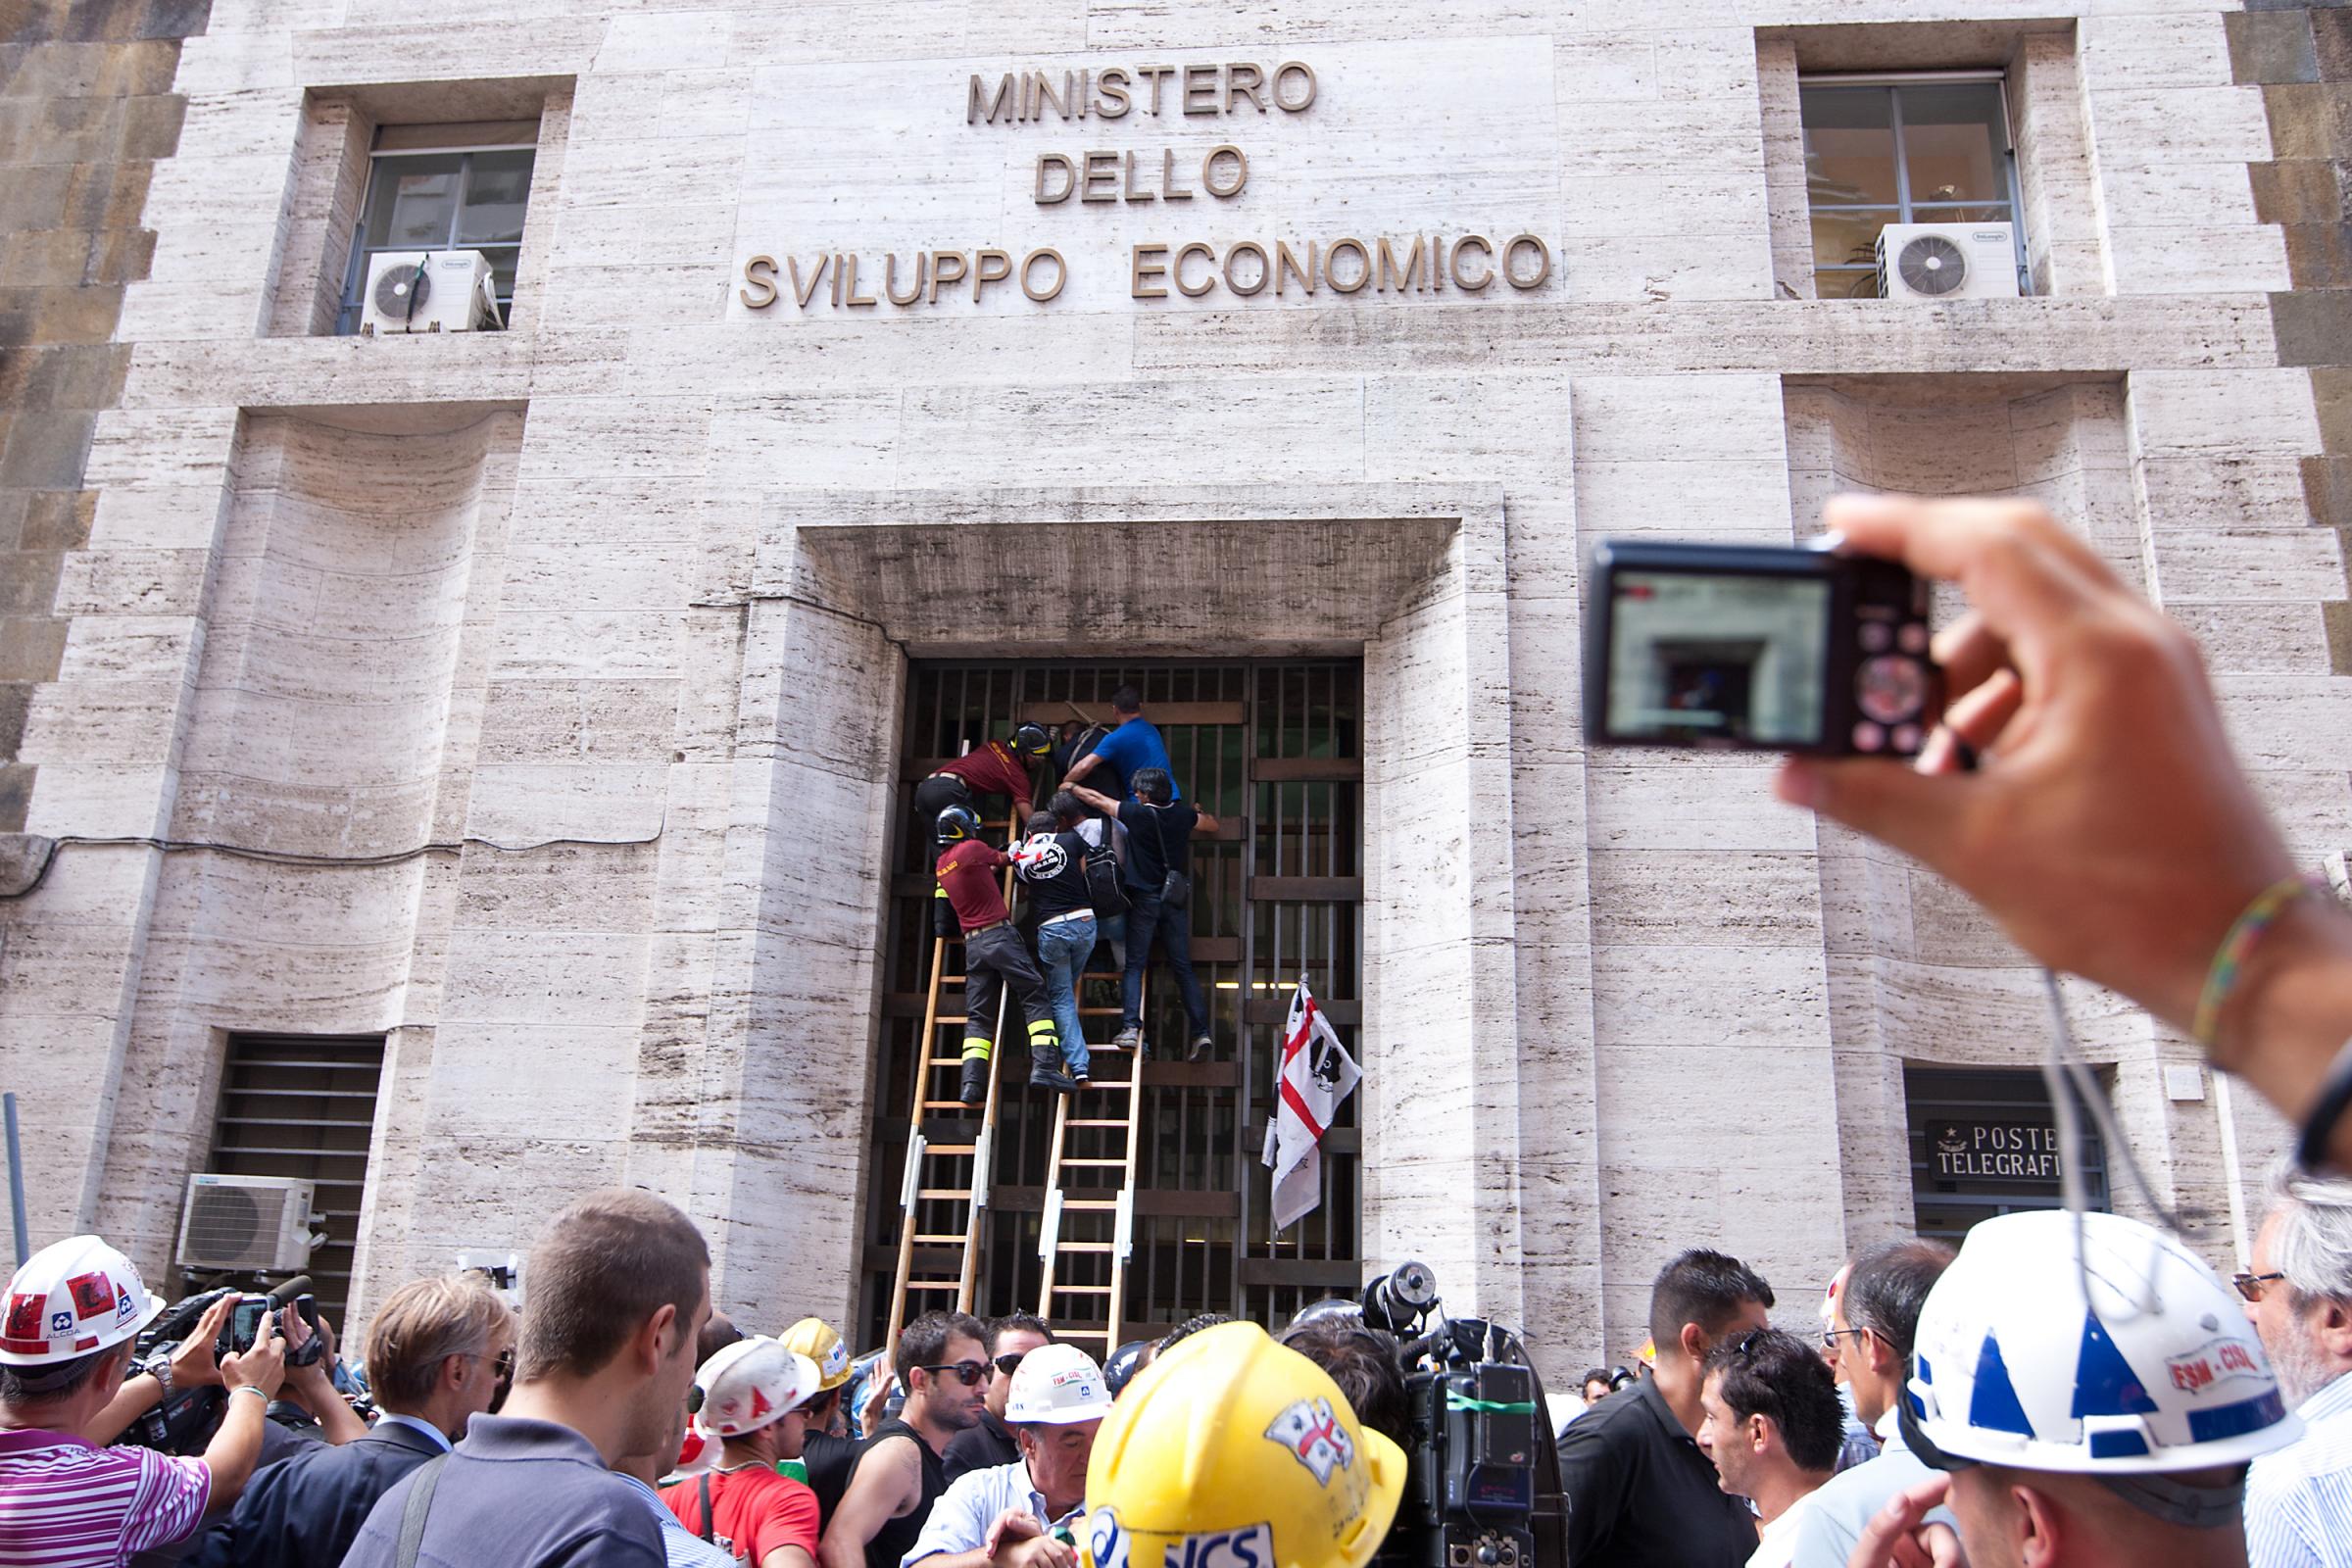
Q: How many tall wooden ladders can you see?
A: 2